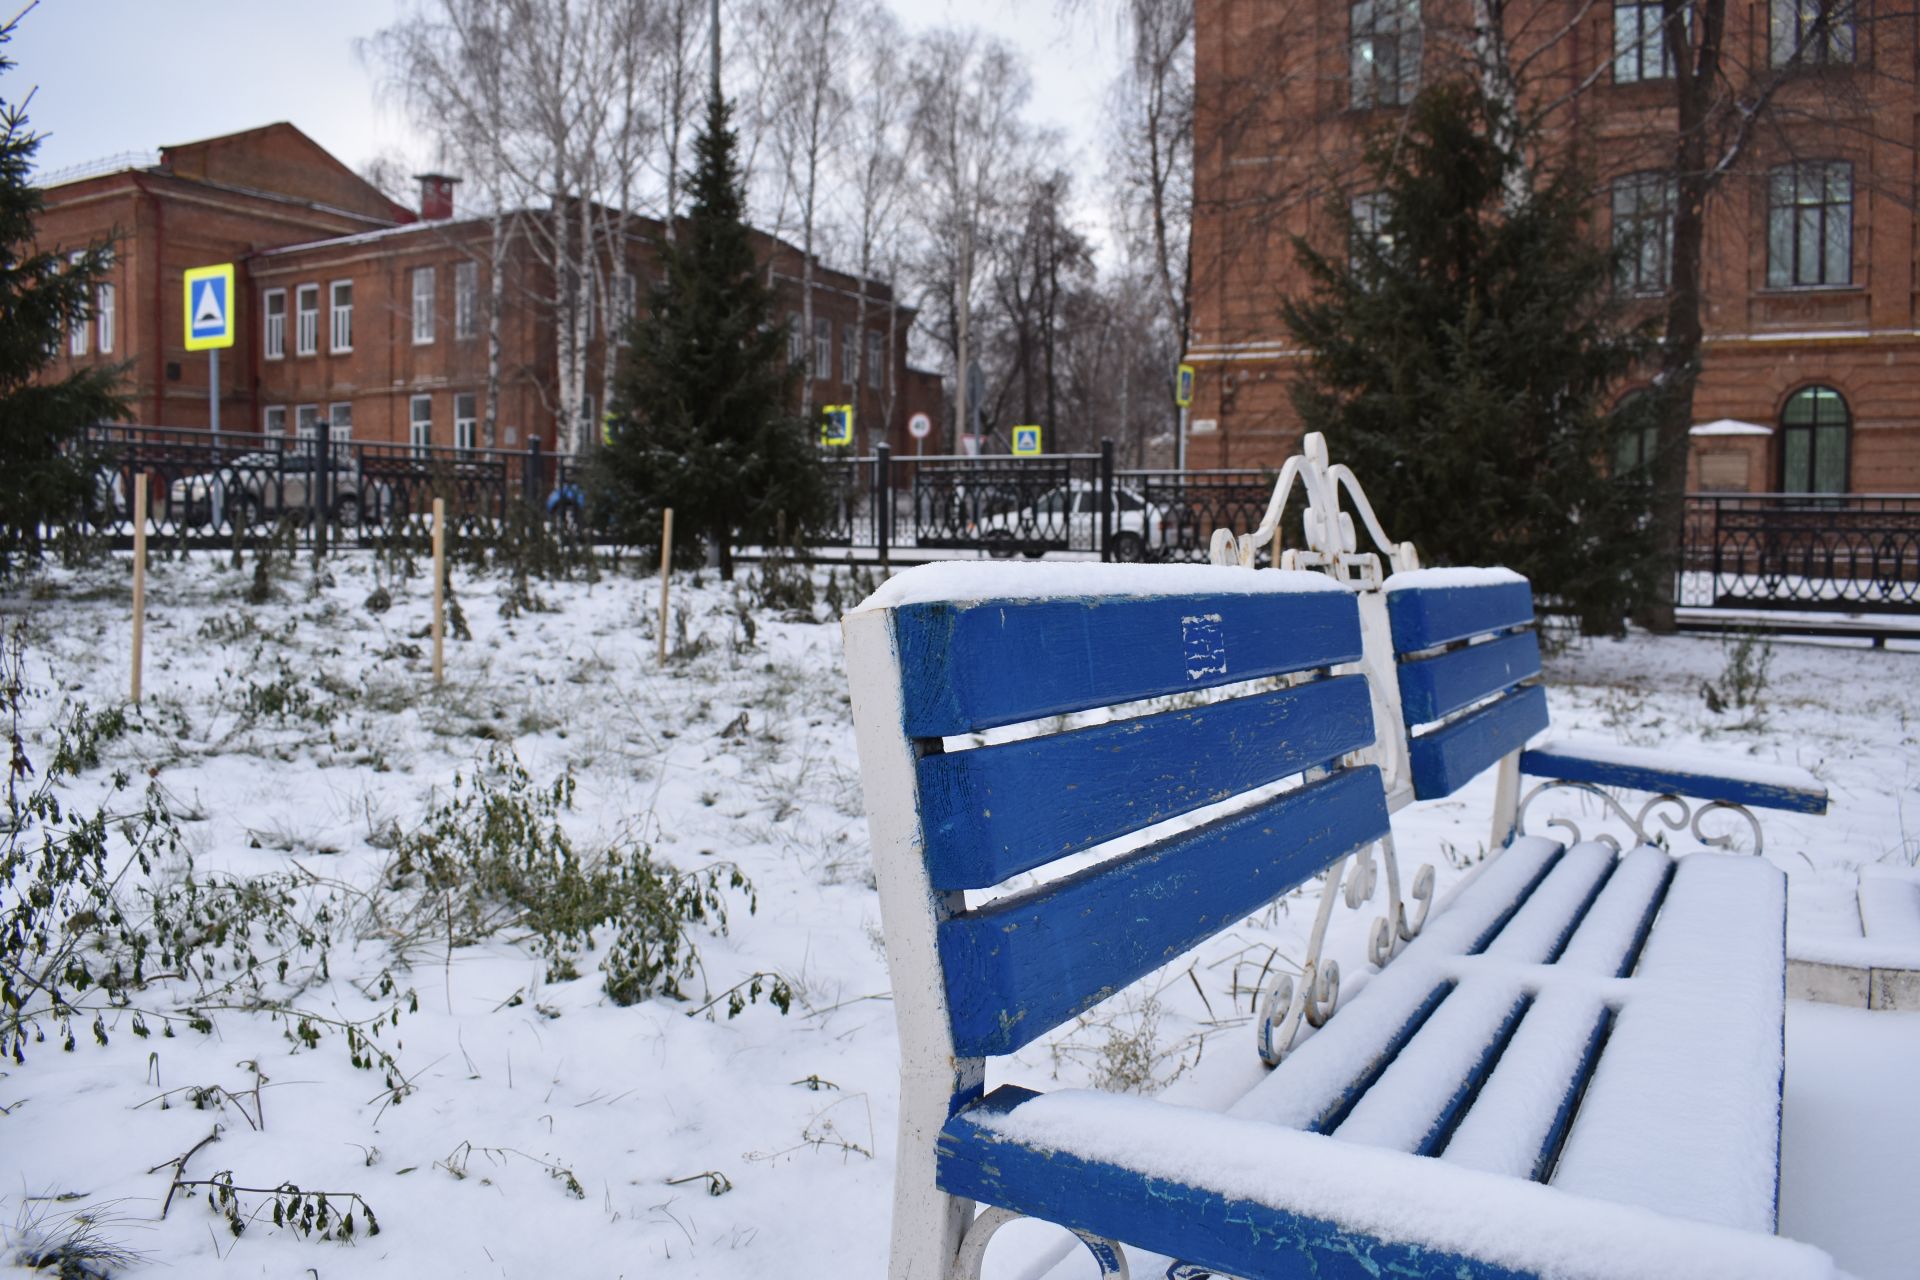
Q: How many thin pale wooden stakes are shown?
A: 3